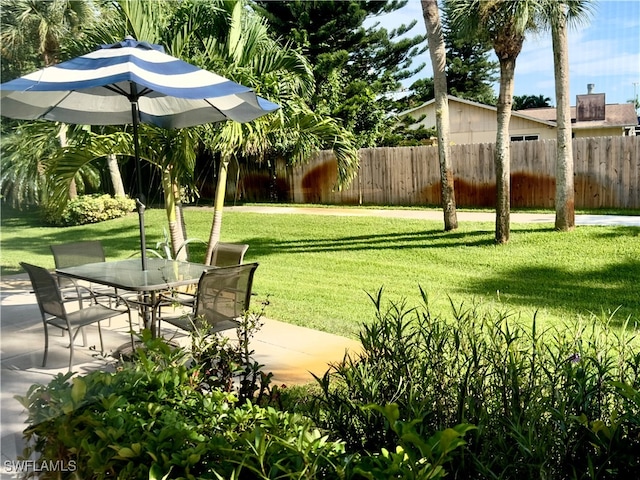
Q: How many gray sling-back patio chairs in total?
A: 4